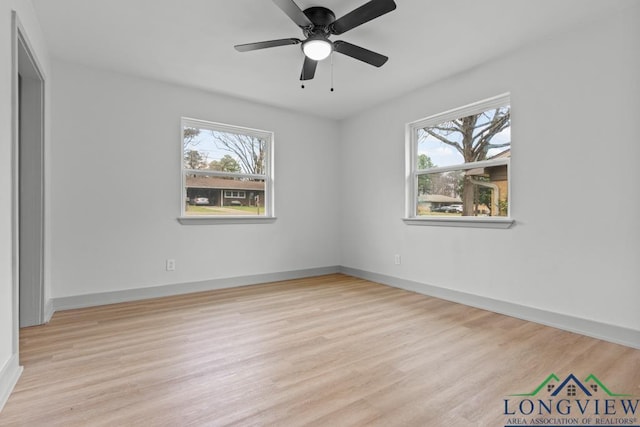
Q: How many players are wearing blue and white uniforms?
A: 0